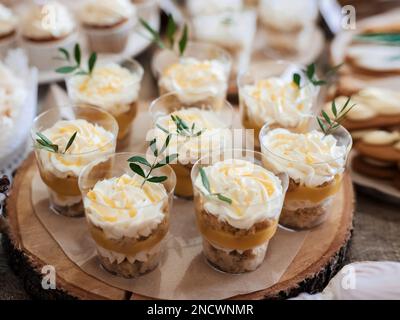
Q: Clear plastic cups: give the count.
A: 8